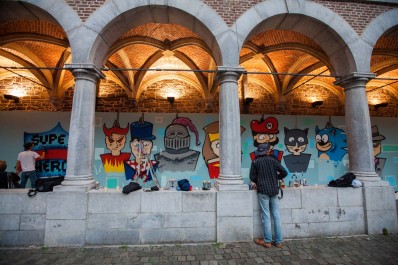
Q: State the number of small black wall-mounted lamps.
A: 5